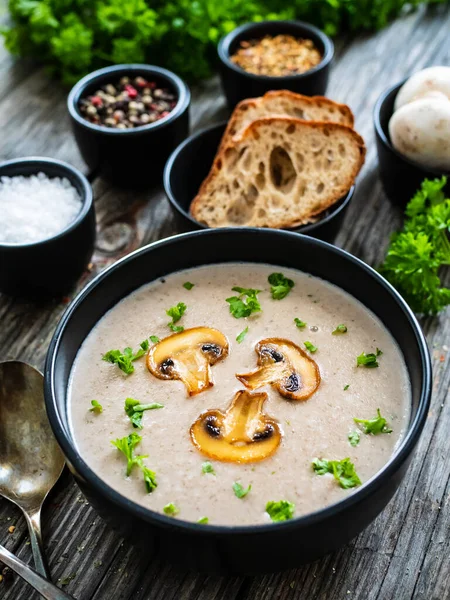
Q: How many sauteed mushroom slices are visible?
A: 3